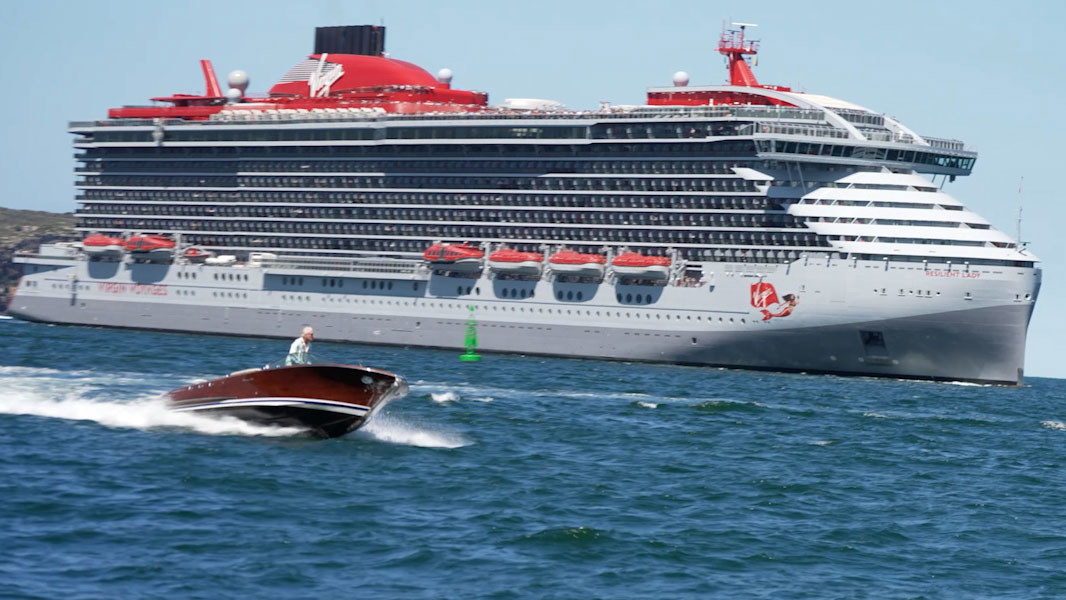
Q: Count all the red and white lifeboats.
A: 6